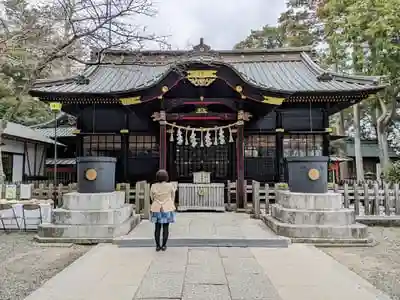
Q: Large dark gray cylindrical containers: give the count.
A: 2